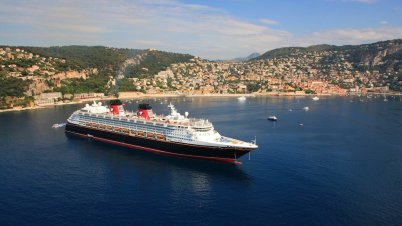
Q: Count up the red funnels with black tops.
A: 2